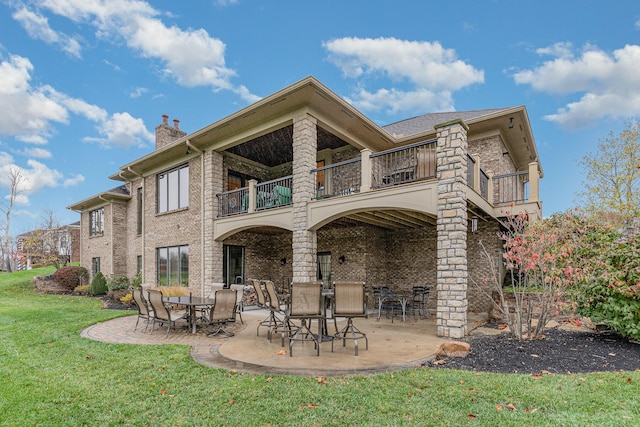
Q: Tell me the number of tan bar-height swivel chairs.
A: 4